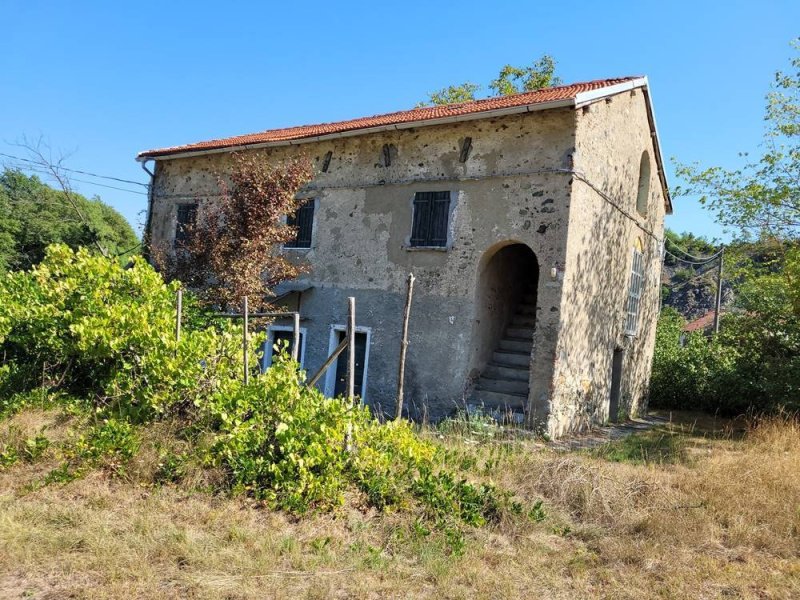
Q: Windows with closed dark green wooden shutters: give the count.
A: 3